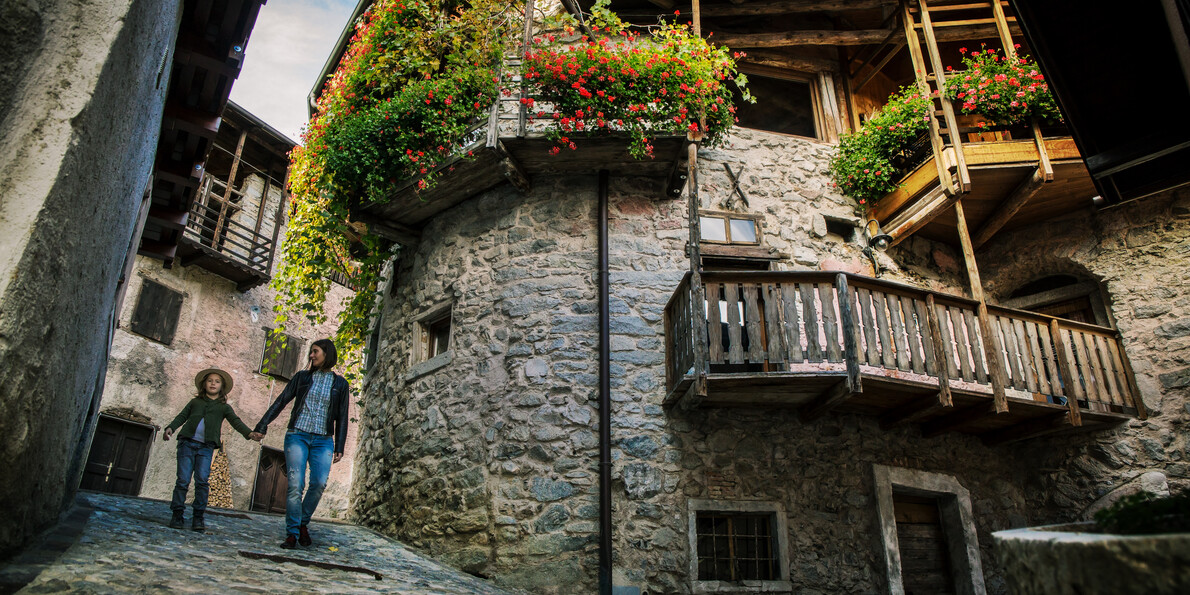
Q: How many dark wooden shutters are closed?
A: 2